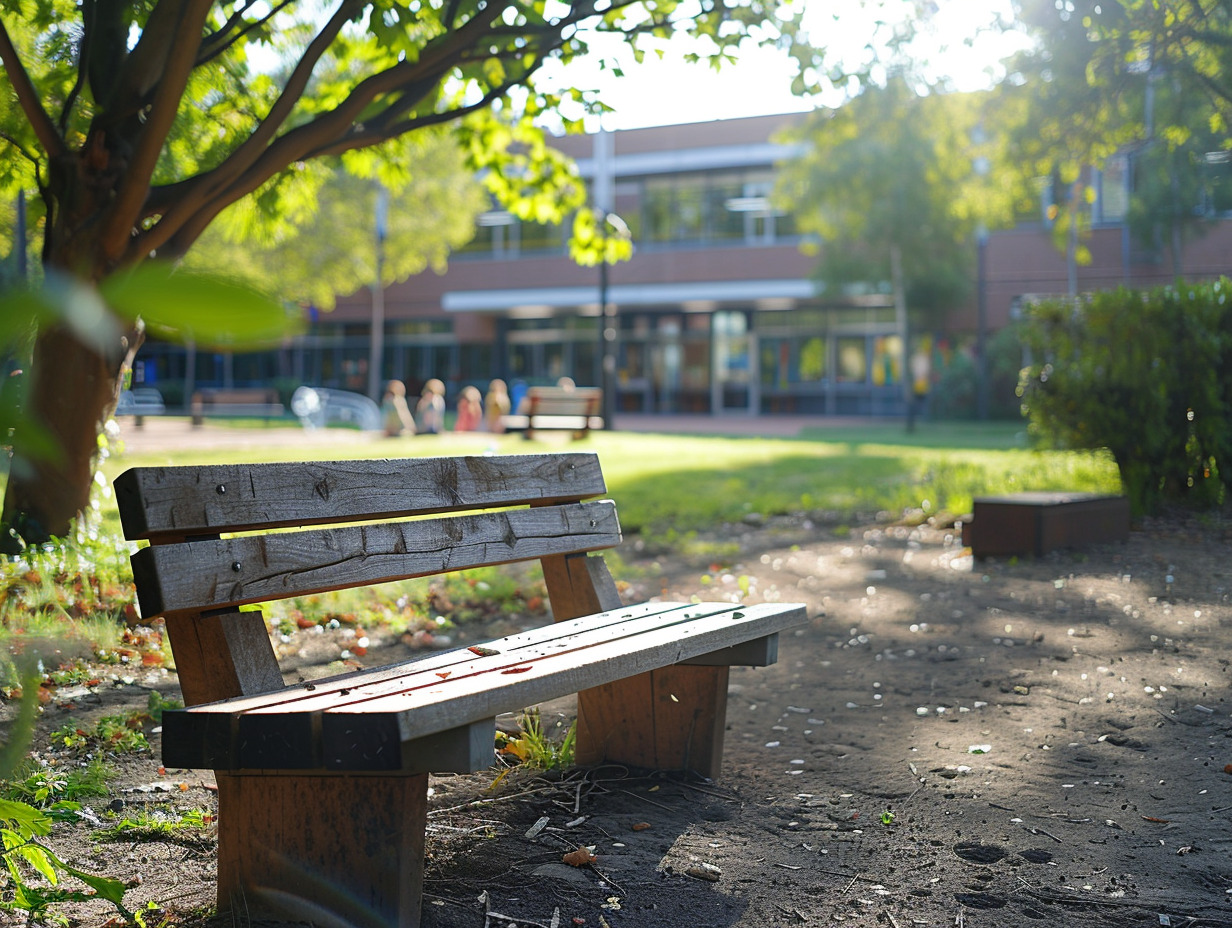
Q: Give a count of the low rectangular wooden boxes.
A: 1